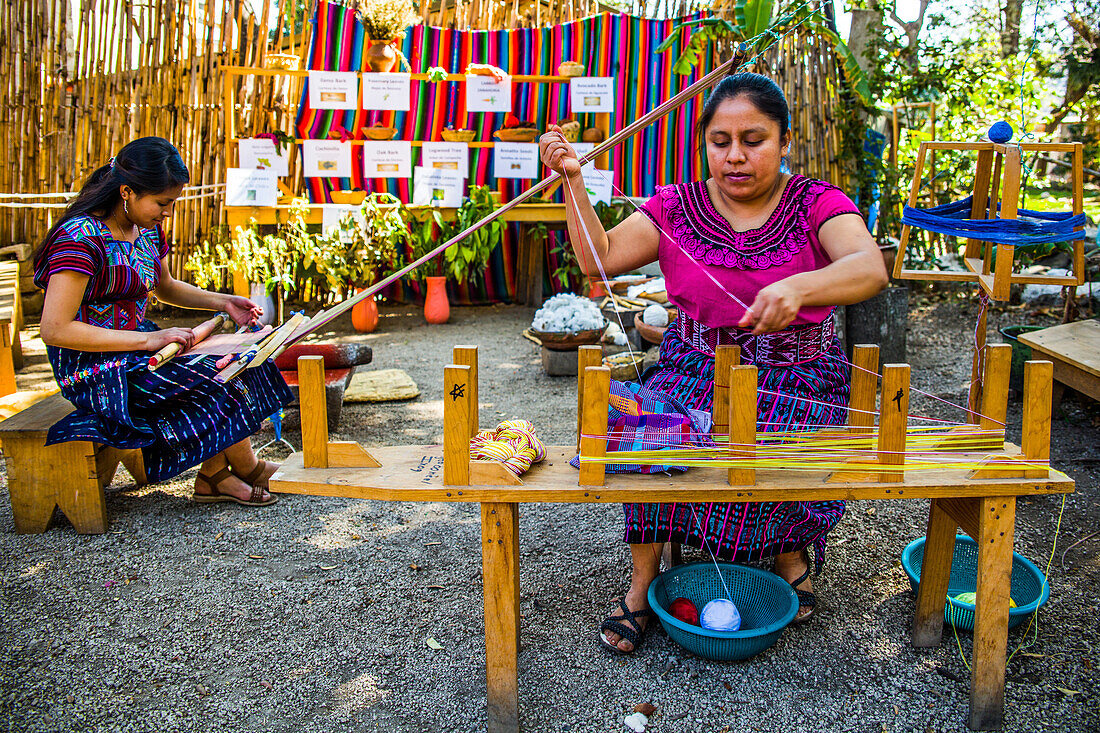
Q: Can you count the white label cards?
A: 14